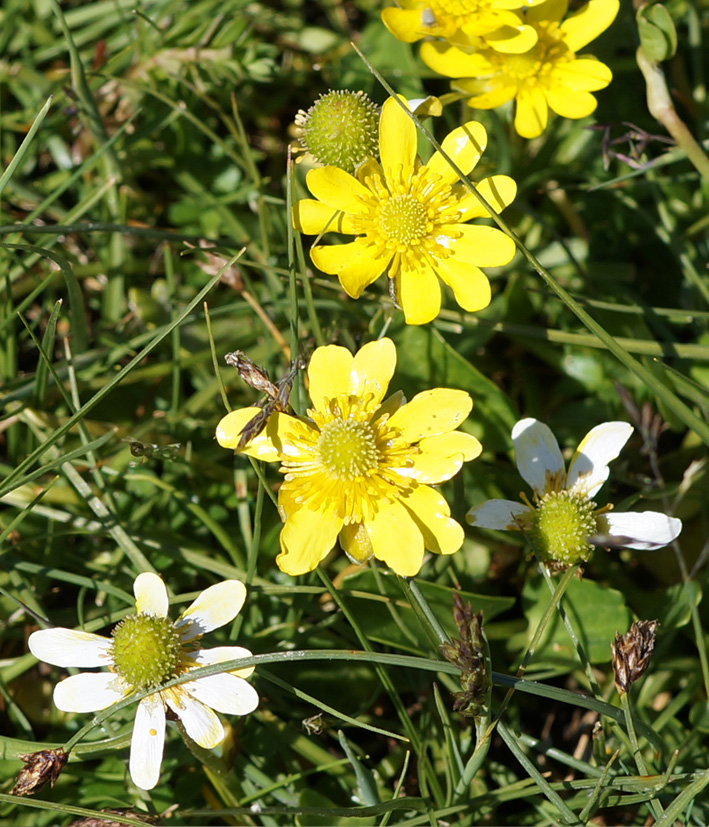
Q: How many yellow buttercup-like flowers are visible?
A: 4